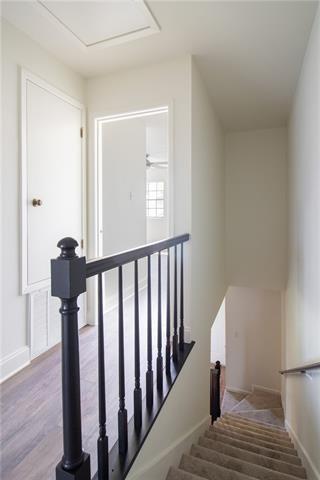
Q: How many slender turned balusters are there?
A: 8